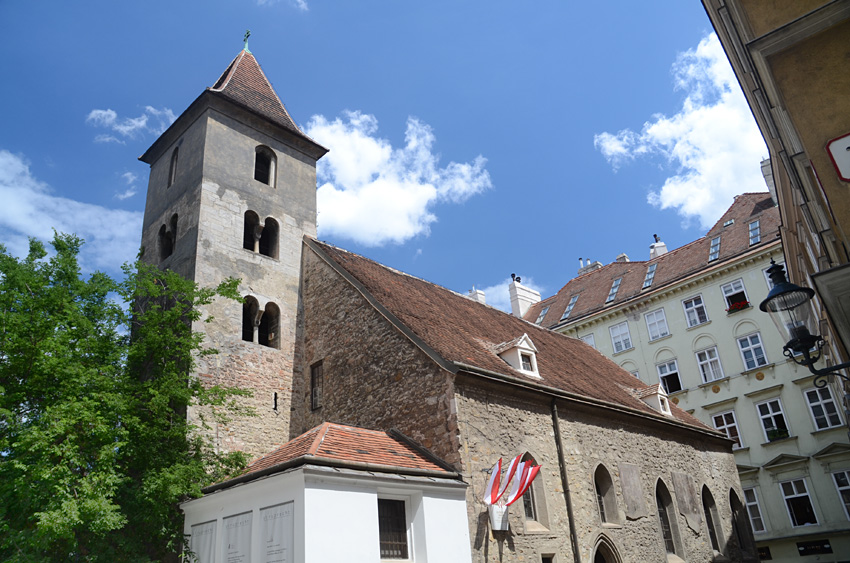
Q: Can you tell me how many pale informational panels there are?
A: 3